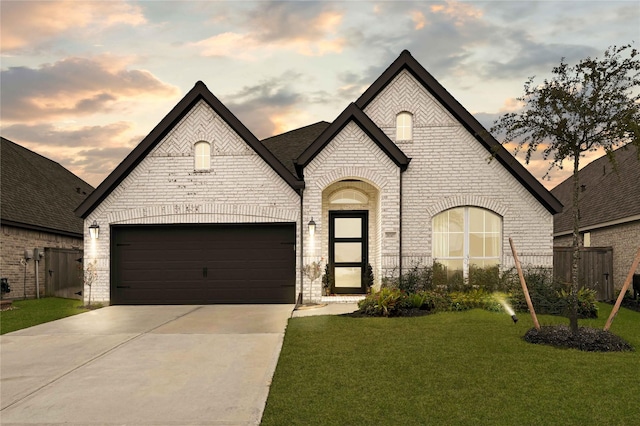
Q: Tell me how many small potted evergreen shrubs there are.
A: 2